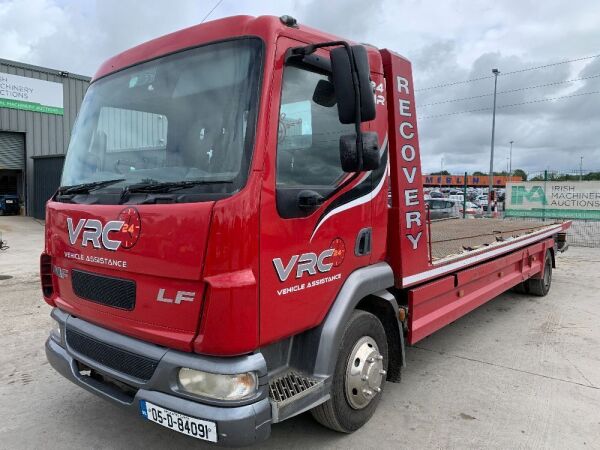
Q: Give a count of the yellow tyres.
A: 0